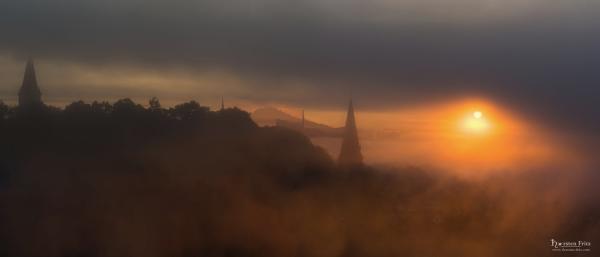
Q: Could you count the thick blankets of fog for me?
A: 1